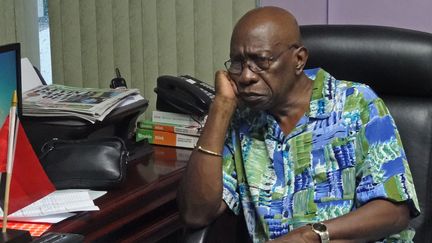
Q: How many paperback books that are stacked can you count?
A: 3